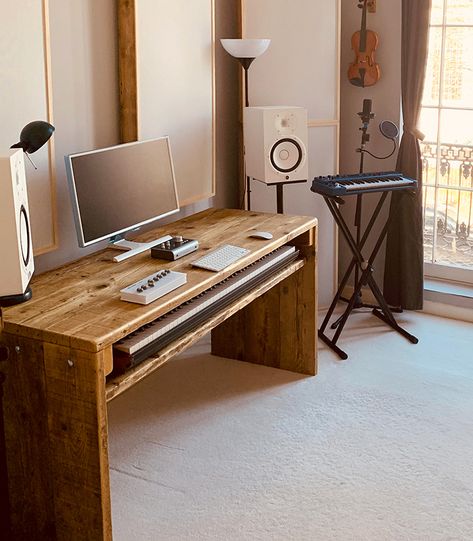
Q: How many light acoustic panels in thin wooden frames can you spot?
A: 4